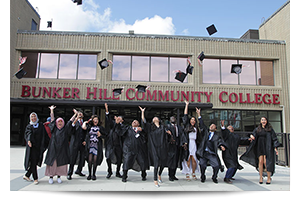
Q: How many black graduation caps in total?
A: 11